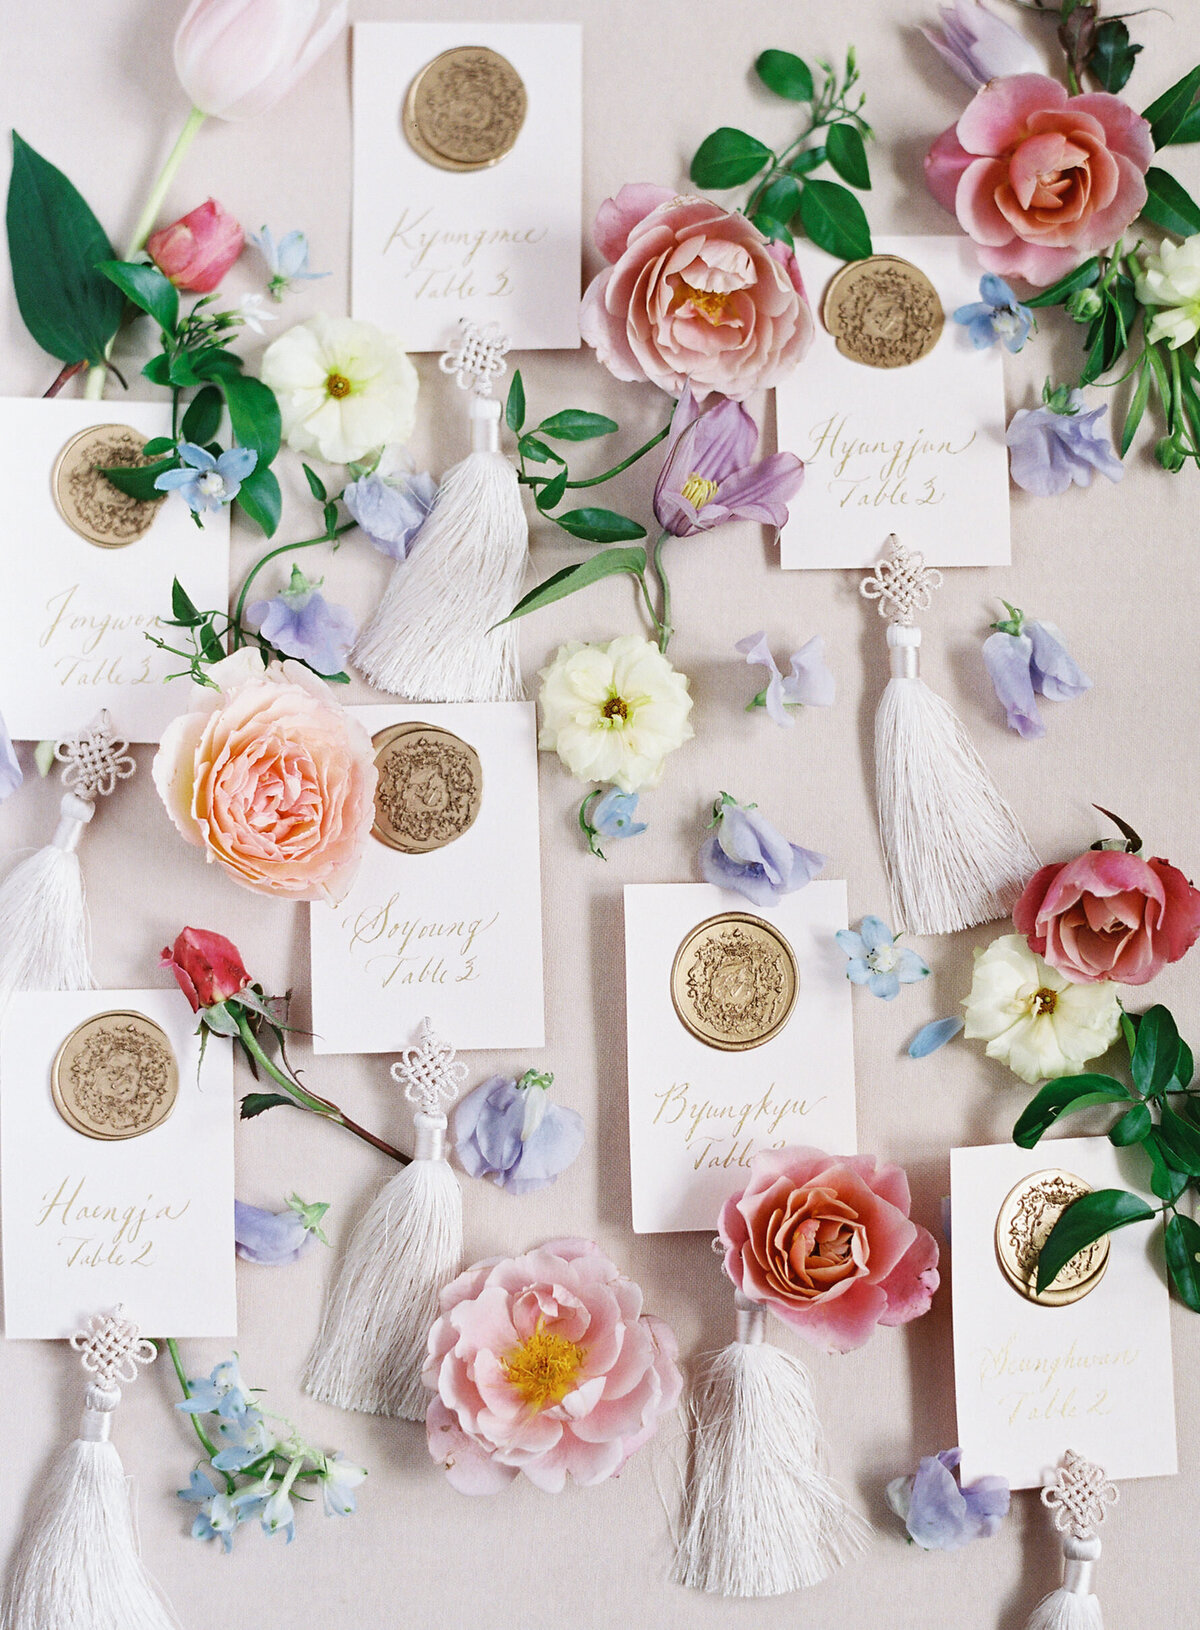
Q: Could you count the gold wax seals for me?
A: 7